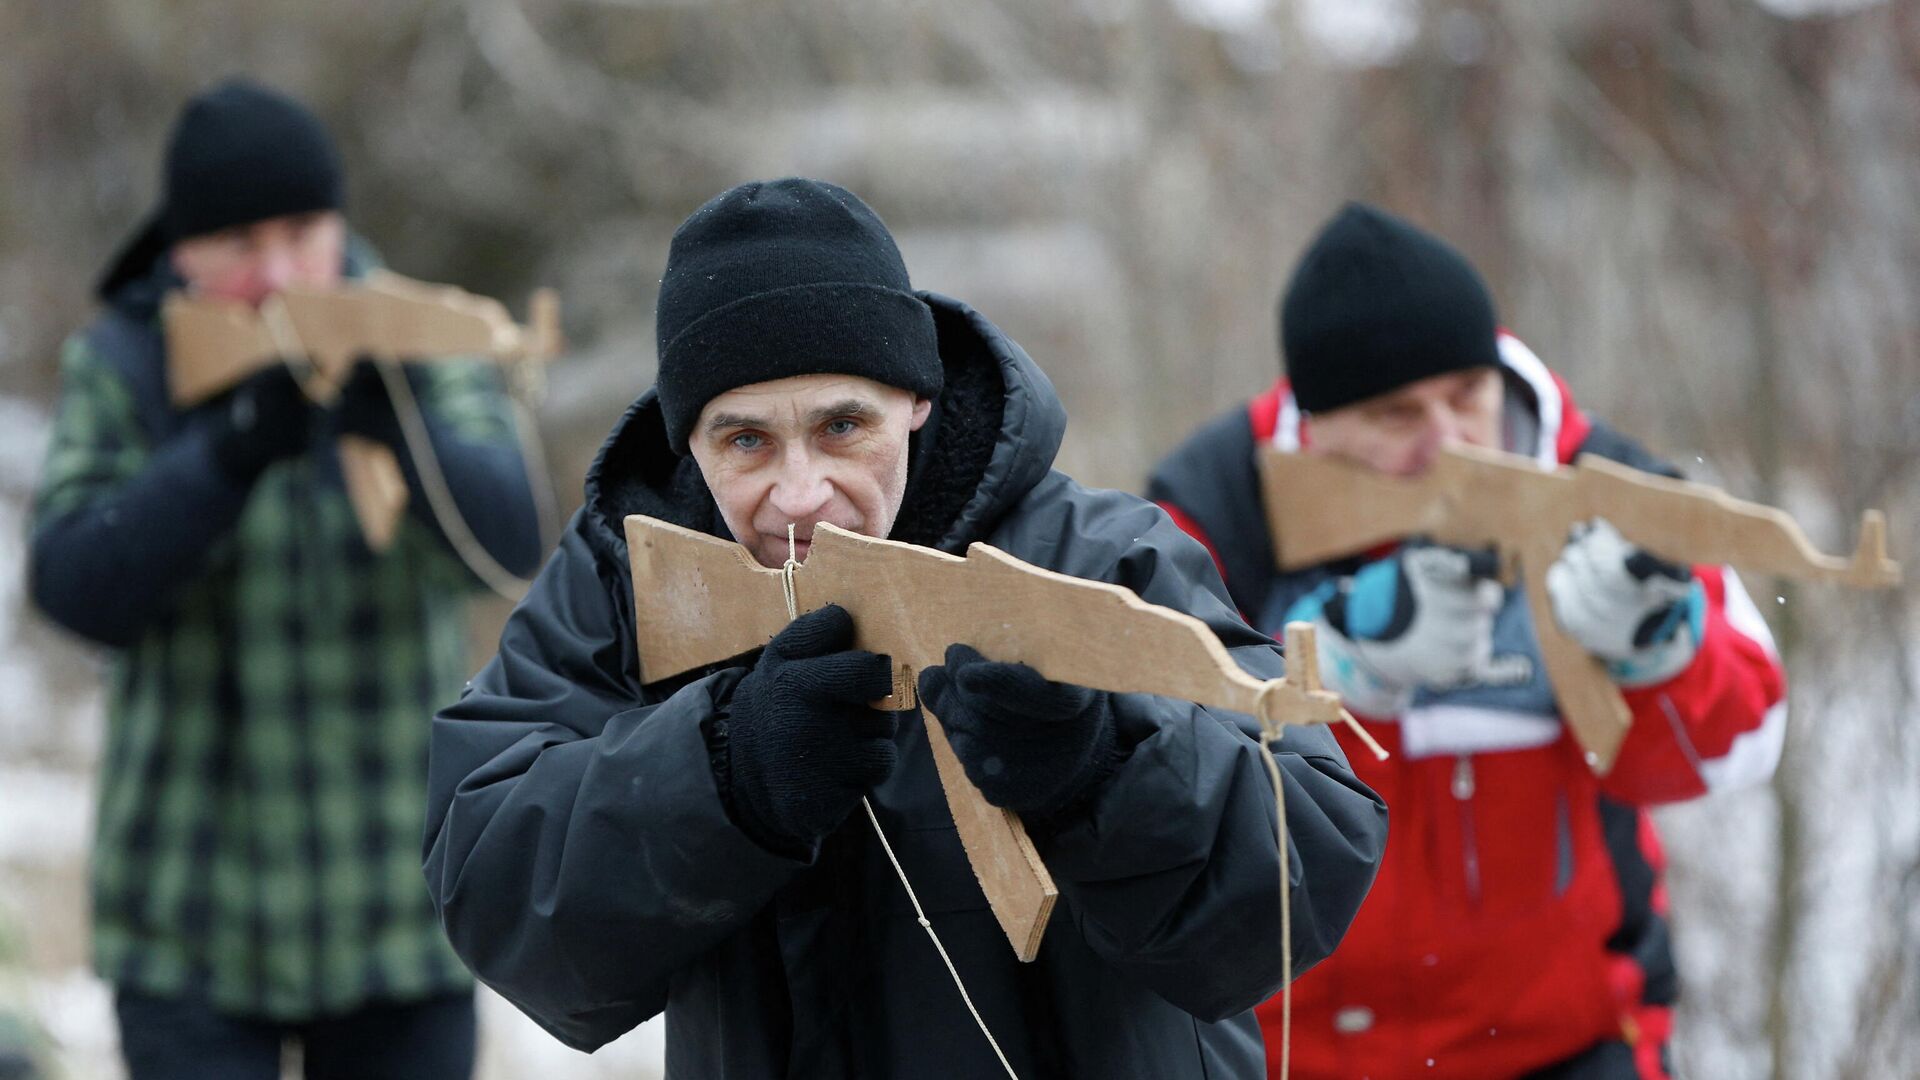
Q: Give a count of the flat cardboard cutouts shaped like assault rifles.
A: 3